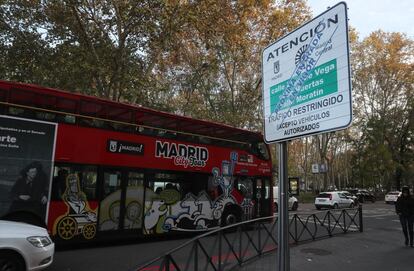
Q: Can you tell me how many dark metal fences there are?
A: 1